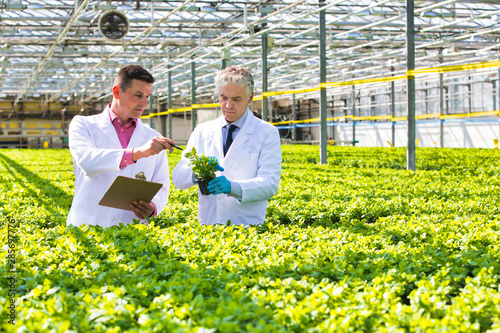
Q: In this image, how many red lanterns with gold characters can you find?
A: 0